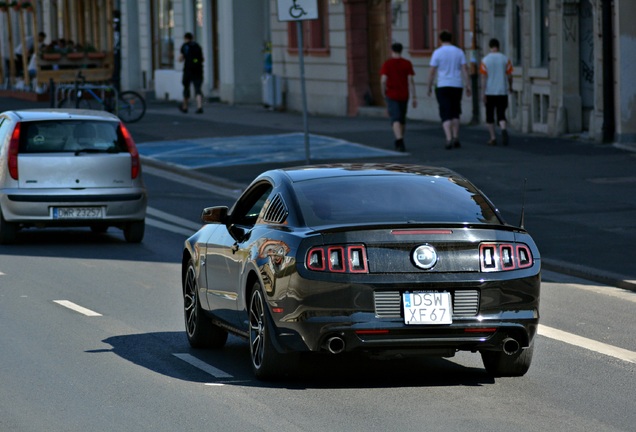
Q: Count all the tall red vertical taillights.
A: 2